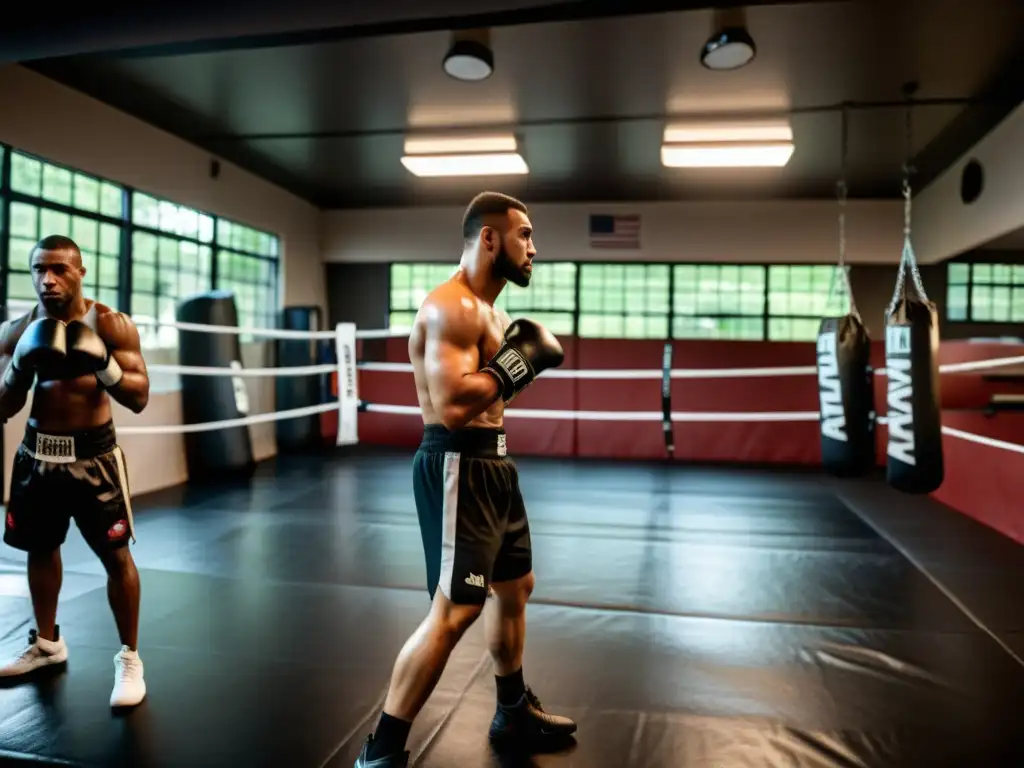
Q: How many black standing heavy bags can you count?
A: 2